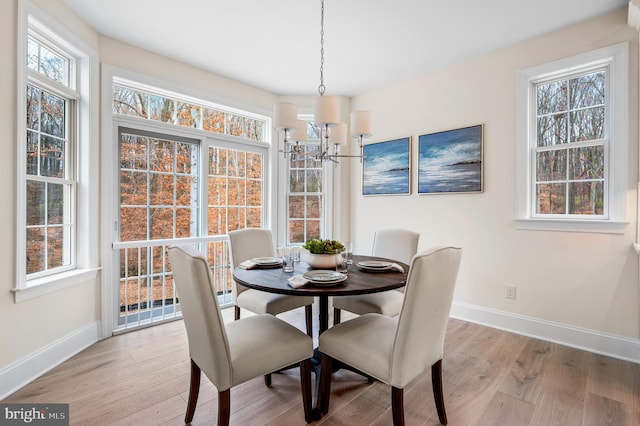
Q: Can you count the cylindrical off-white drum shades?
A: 5